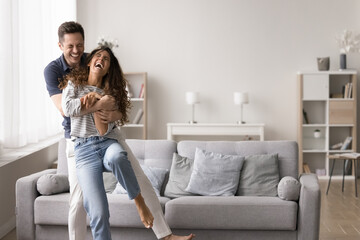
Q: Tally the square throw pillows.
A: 5